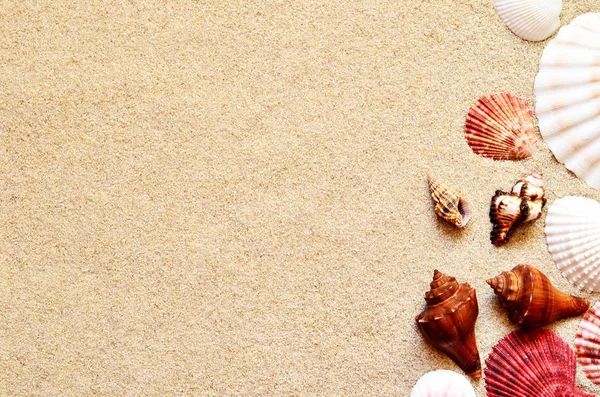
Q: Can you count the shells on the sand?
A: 11